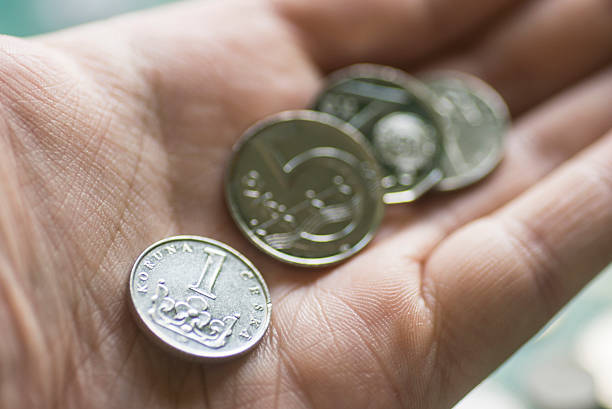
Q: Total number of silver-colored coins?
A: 4